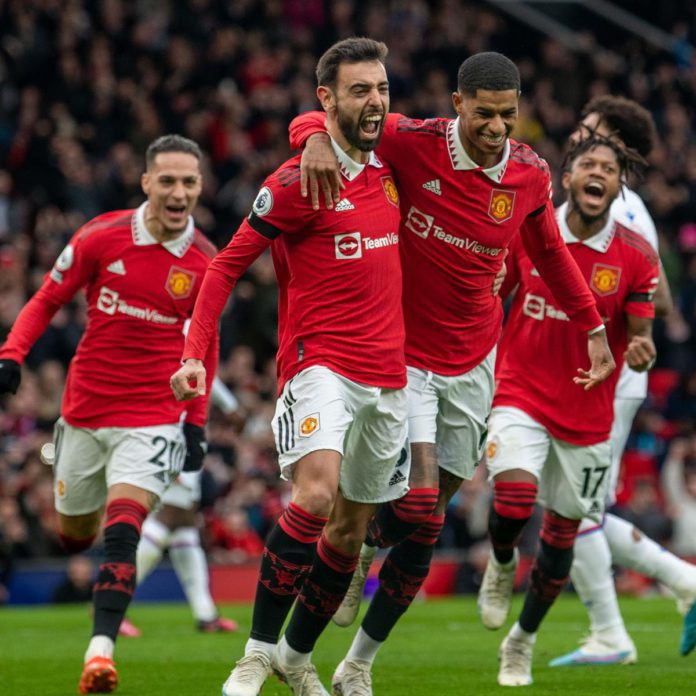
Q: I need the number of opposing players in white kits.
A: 2